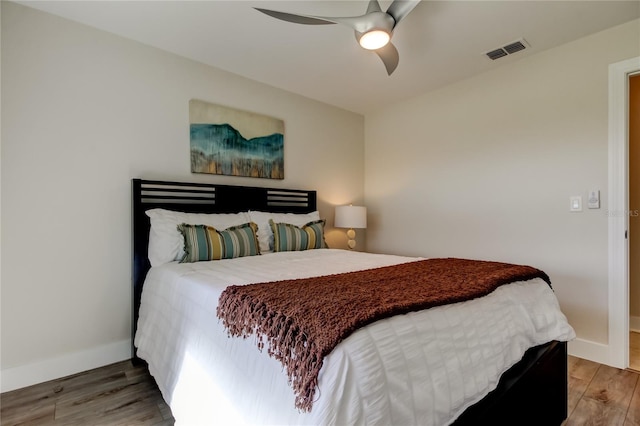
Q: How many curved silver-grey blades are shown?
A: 3